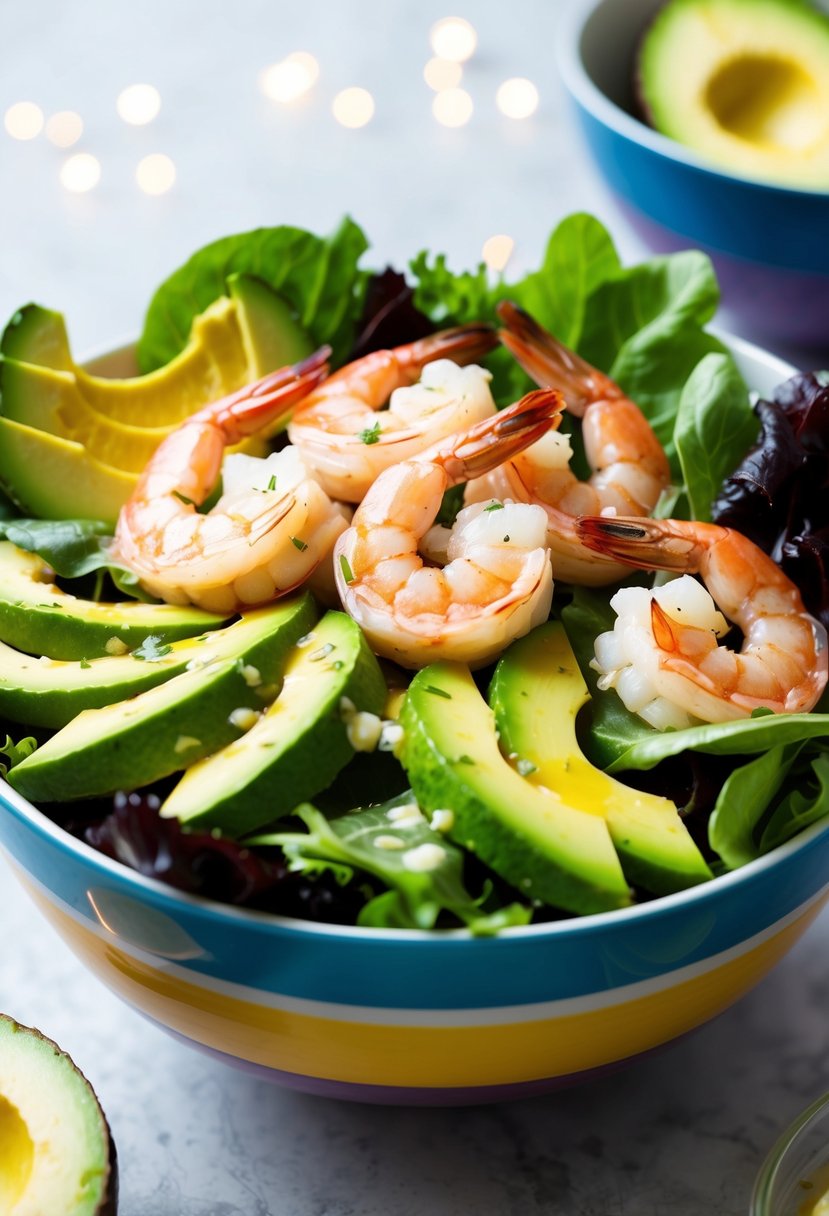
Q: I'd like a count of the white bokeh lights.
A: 13